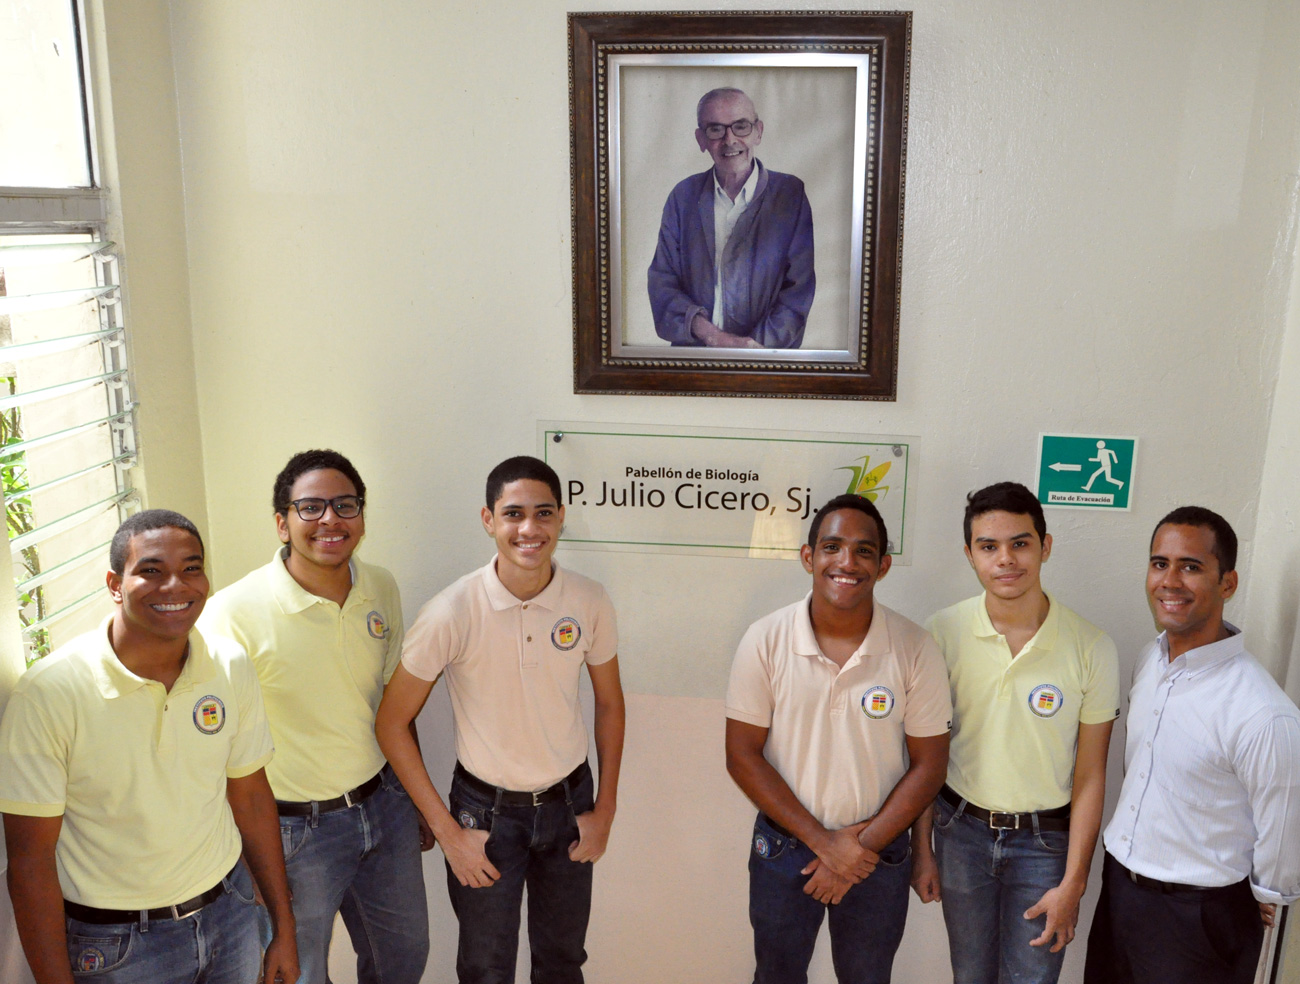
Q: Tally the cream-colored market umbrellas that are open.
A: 0